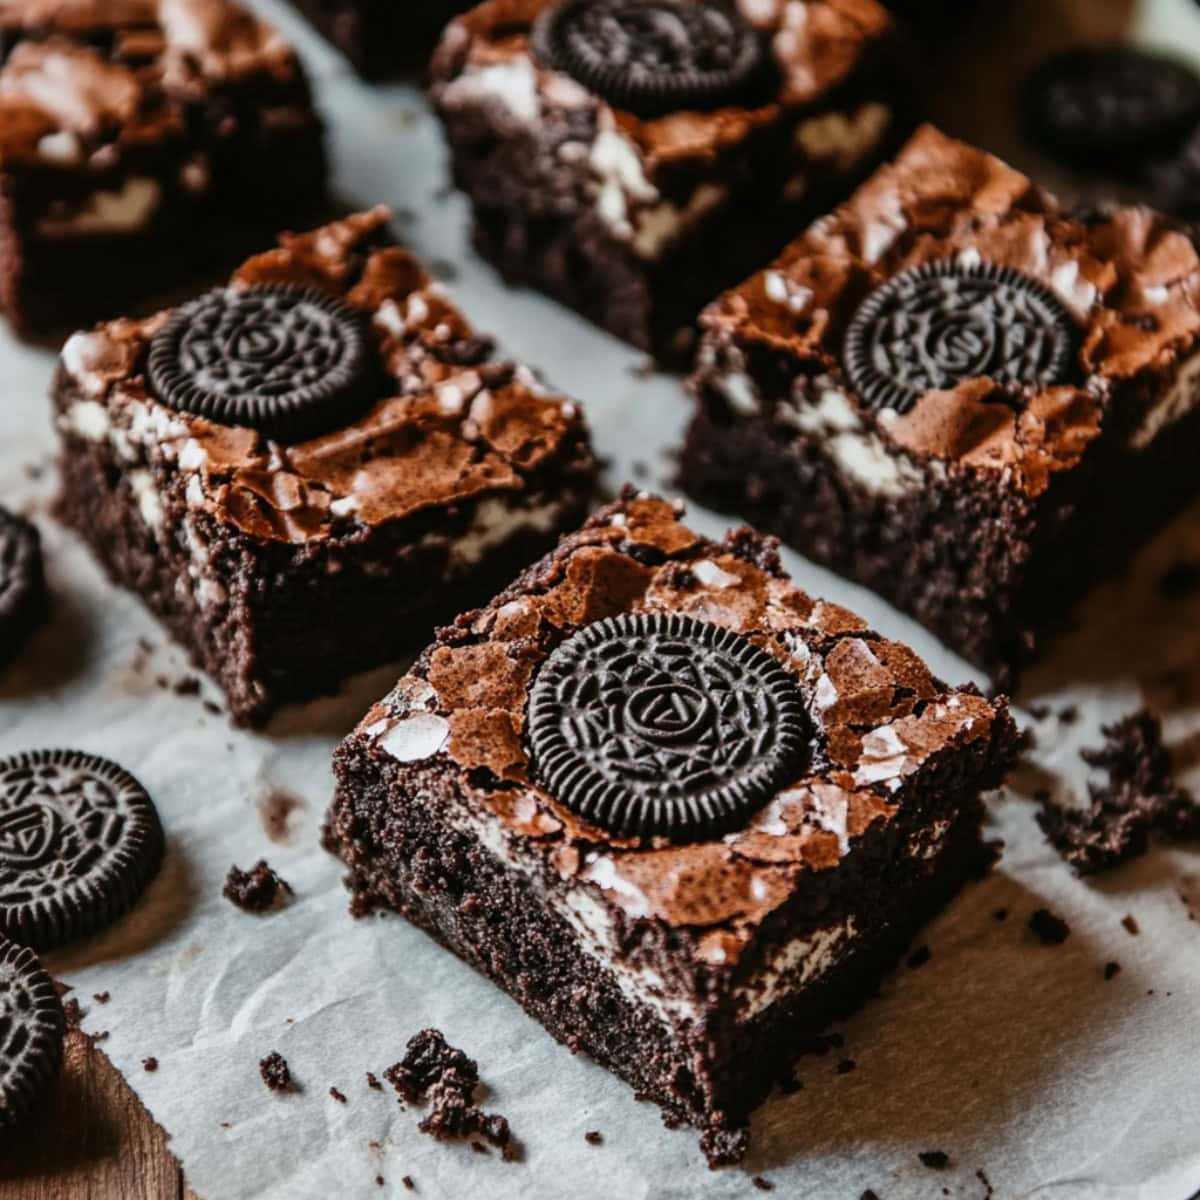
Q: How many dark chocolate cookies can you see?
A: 8